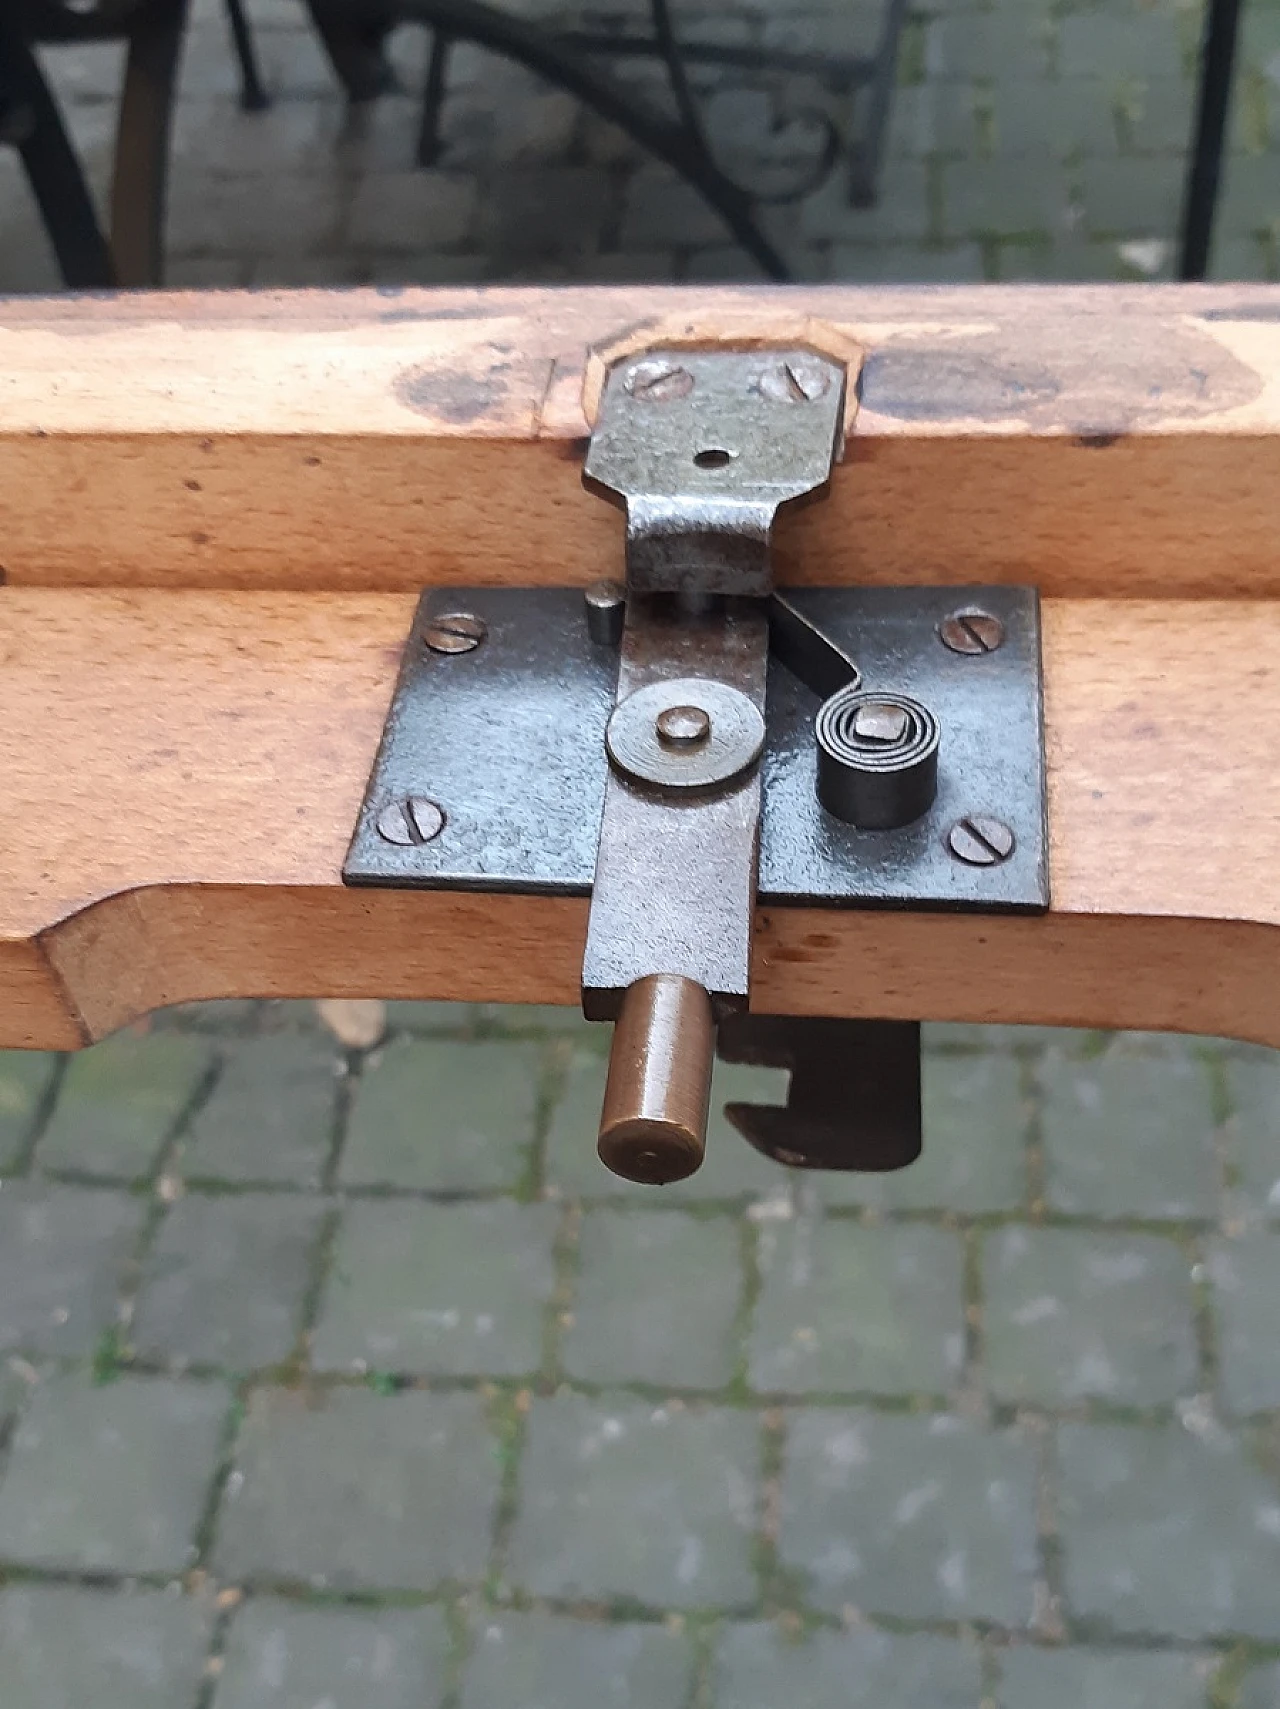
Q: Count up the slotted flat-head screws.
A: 6